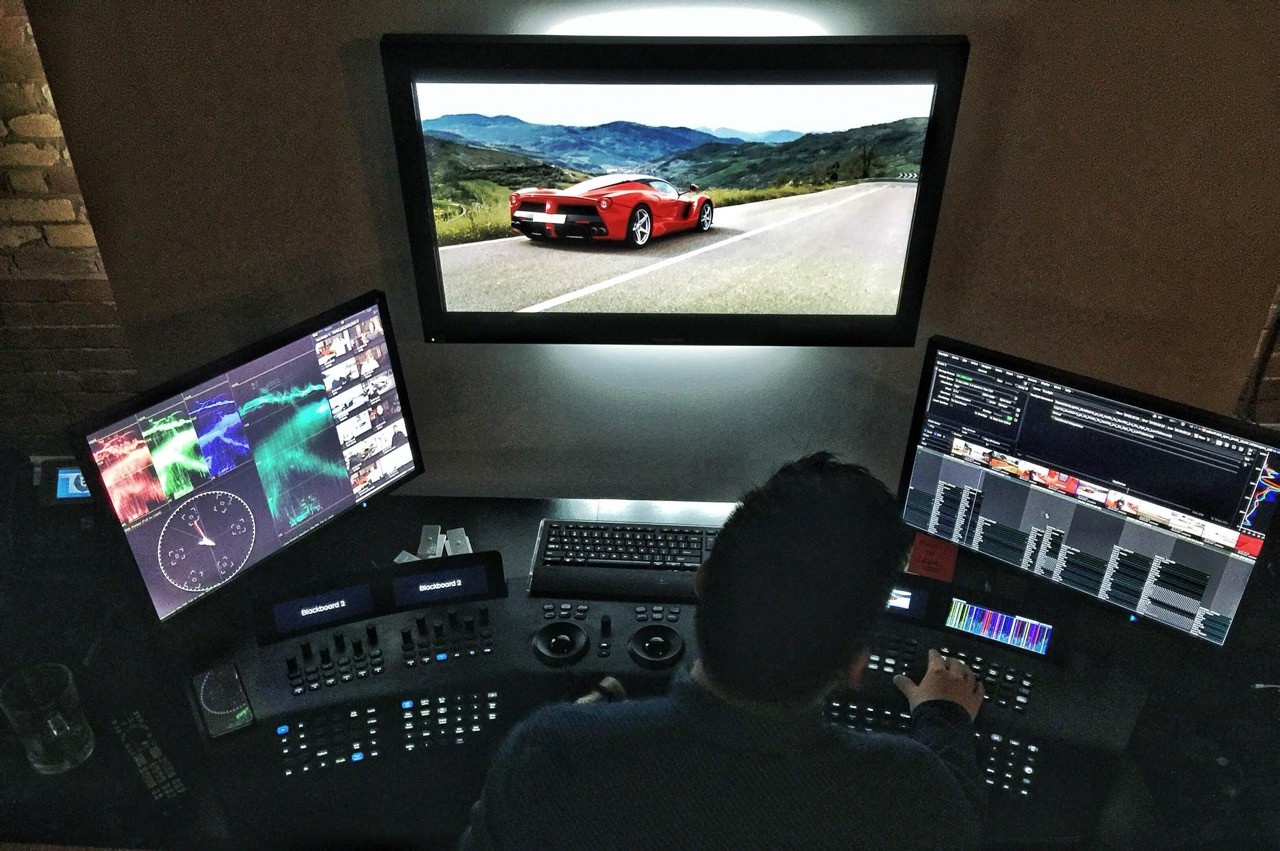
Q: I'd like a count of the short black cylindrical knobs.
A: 13